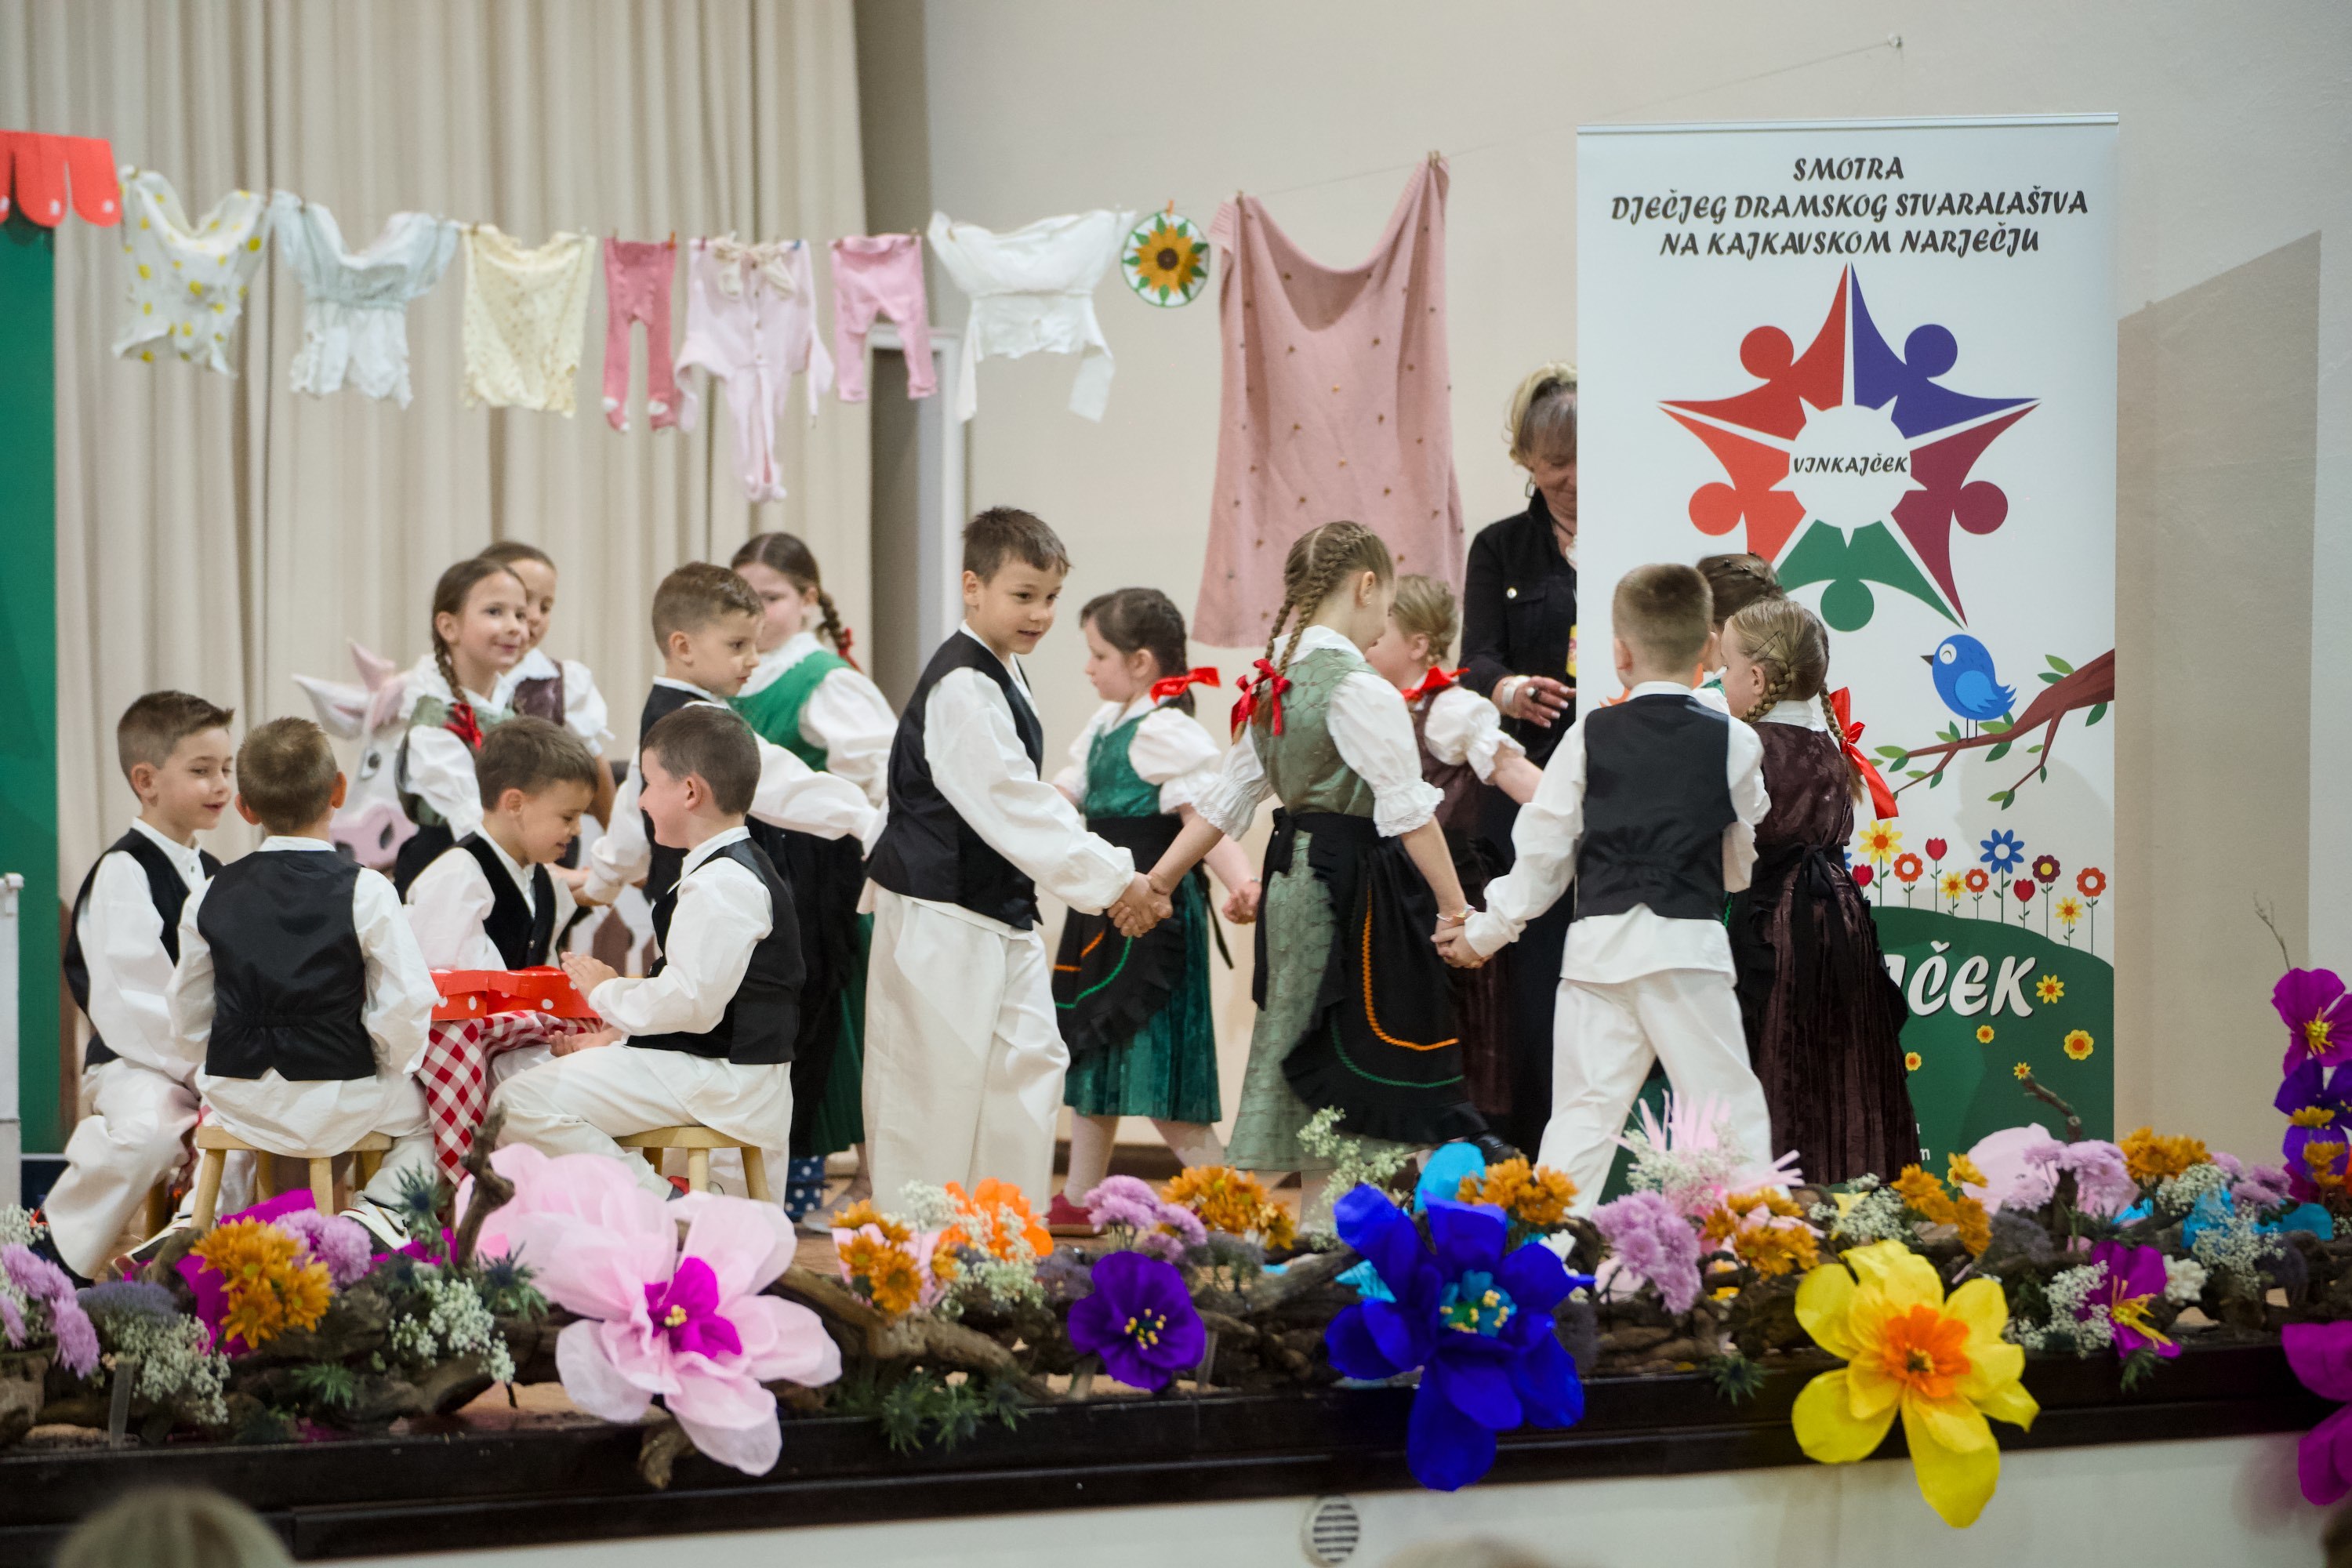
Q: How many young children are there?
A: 15